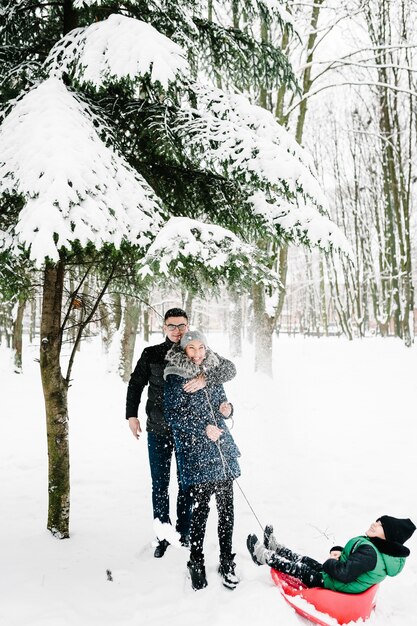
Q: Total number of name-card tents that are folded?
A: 0